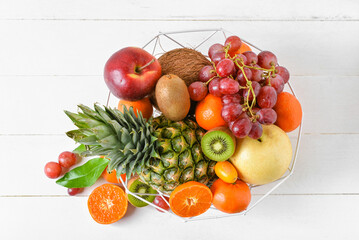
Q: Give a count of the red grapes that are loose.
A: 4